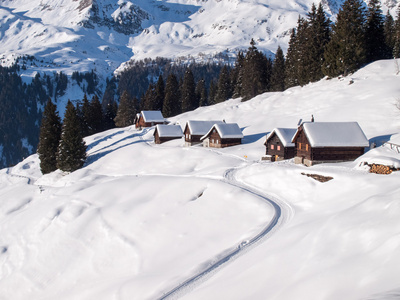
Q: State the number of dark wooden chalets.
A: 6